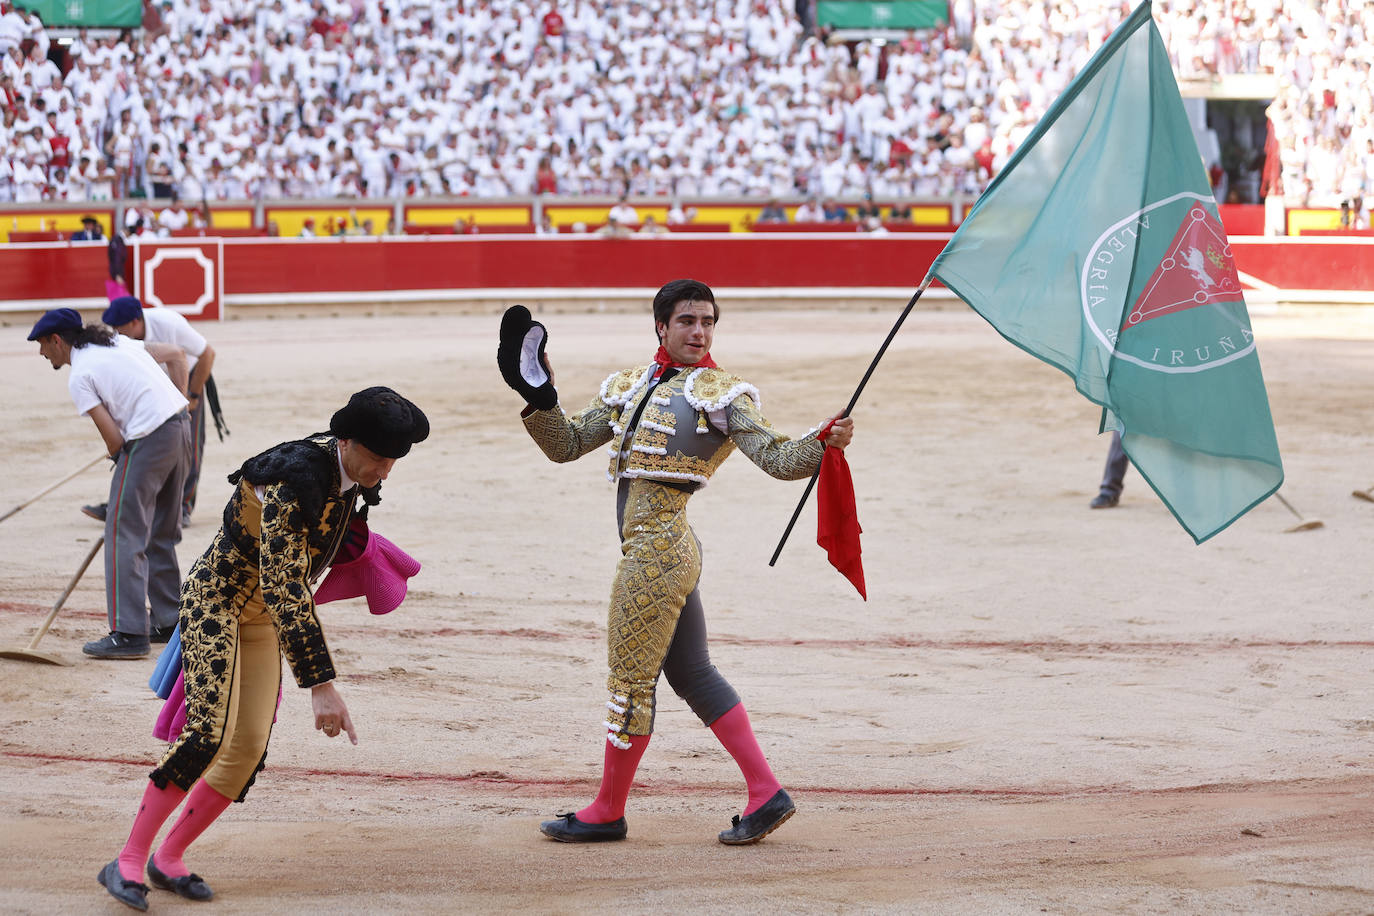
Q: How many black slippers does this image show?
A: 4